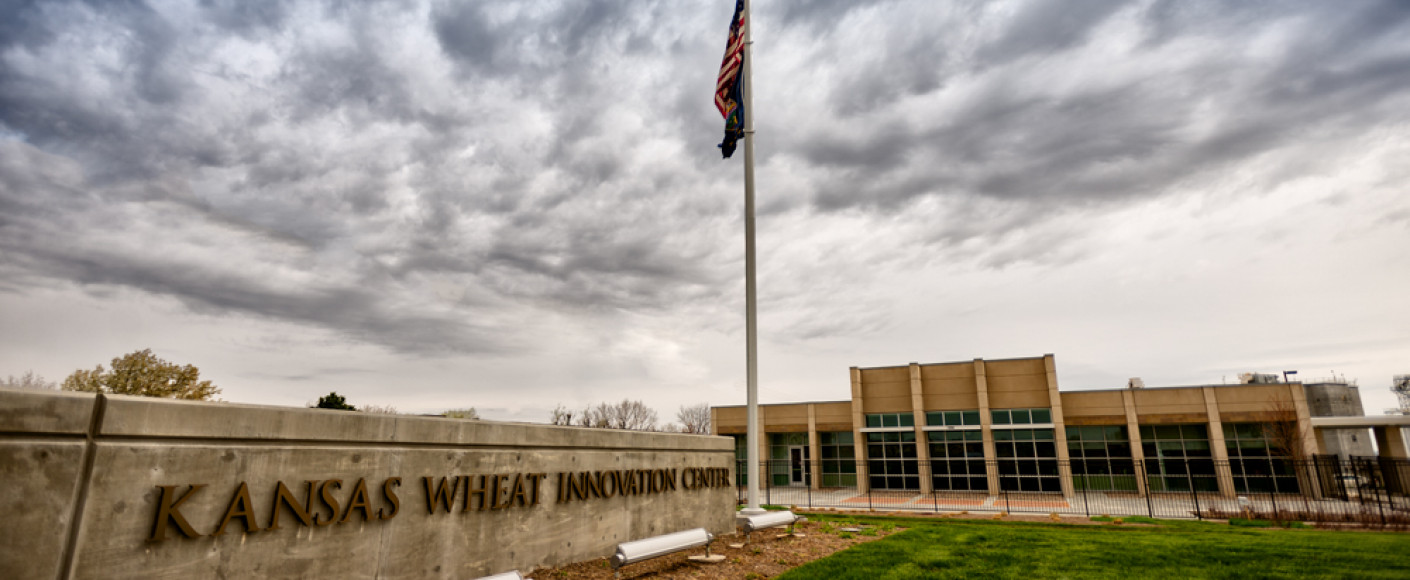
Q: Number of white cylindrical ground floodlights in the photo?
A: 3